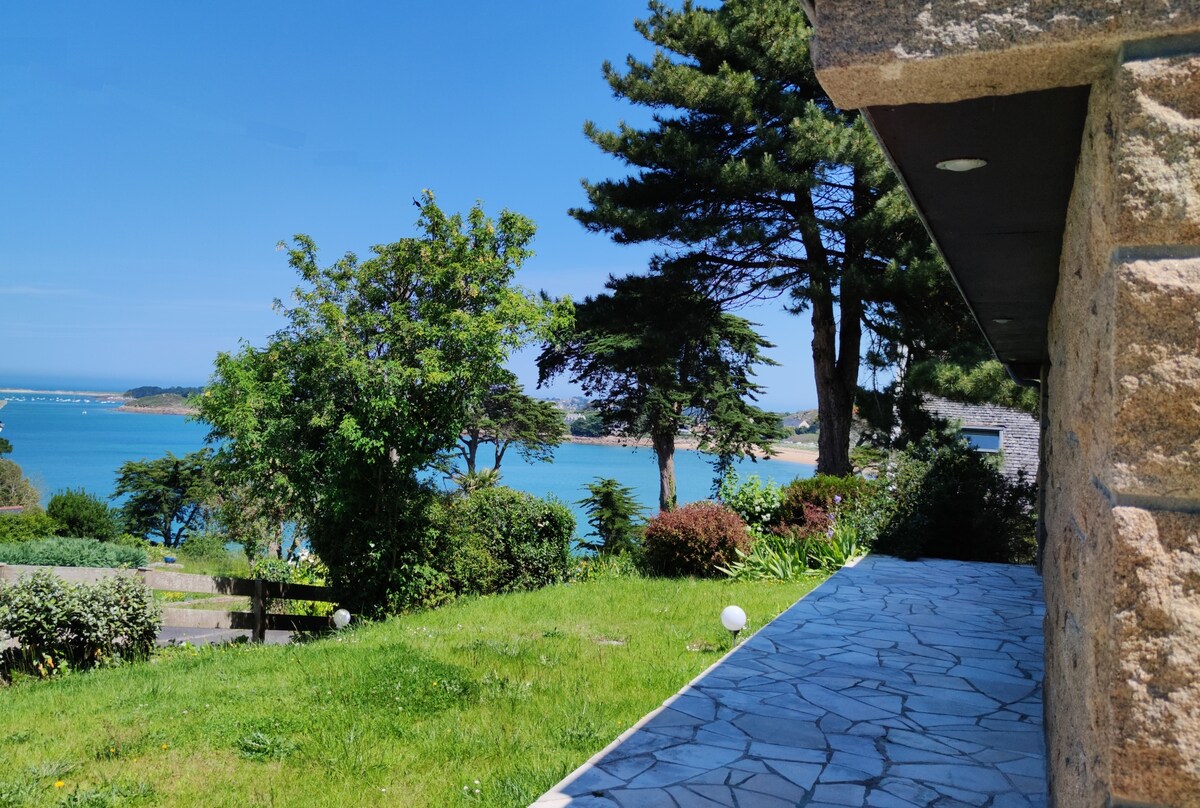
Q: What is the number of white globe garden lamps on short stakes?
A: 2